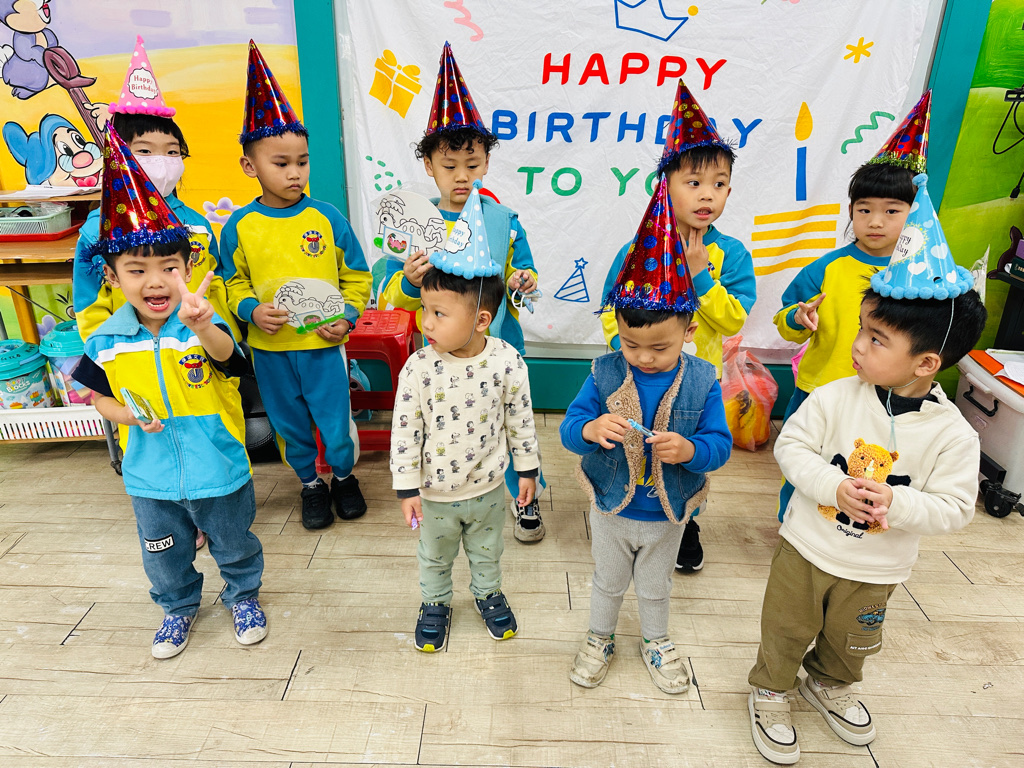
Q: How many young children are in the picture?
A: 9